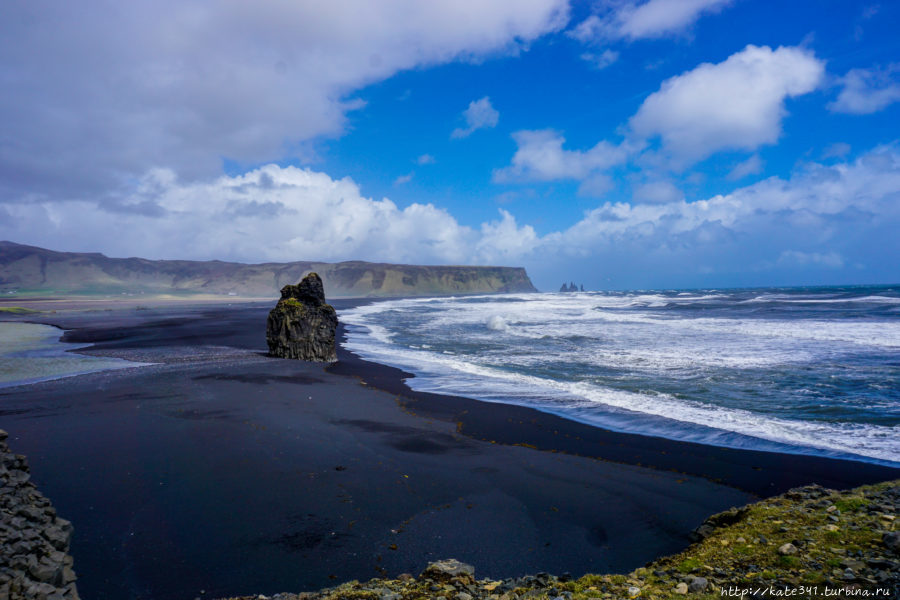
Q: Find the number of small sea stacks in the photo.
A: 3